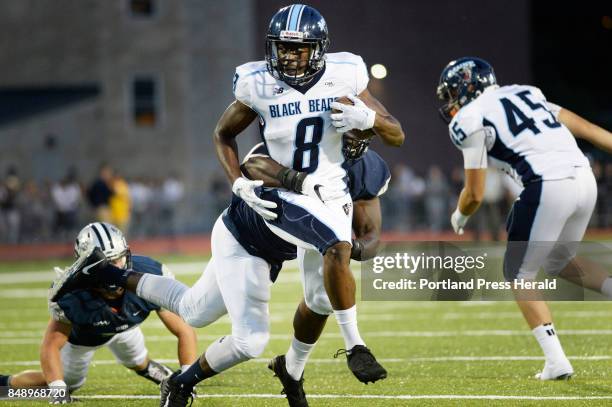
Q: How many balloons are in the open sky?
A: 0